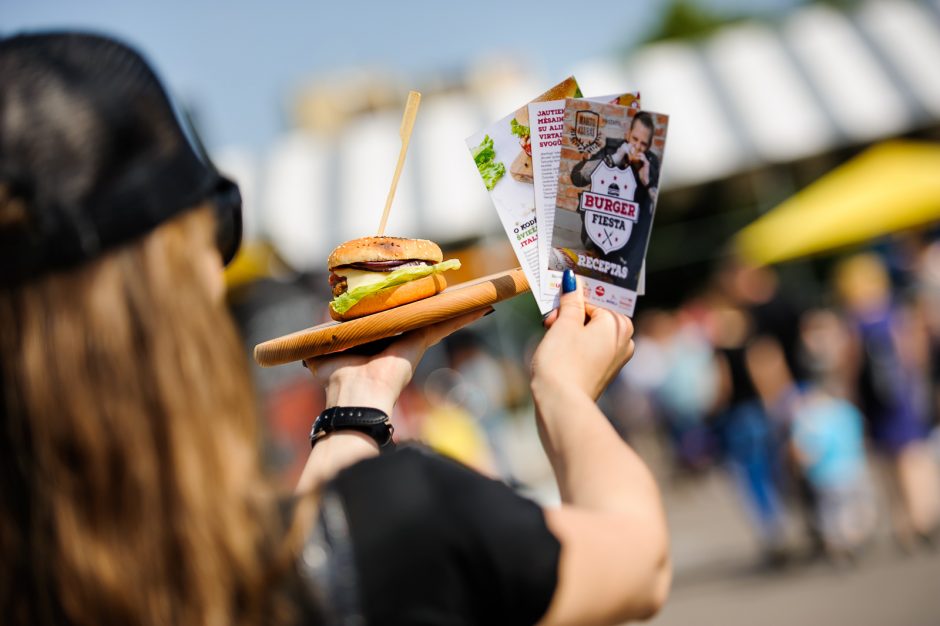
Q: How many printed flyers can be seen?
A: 3